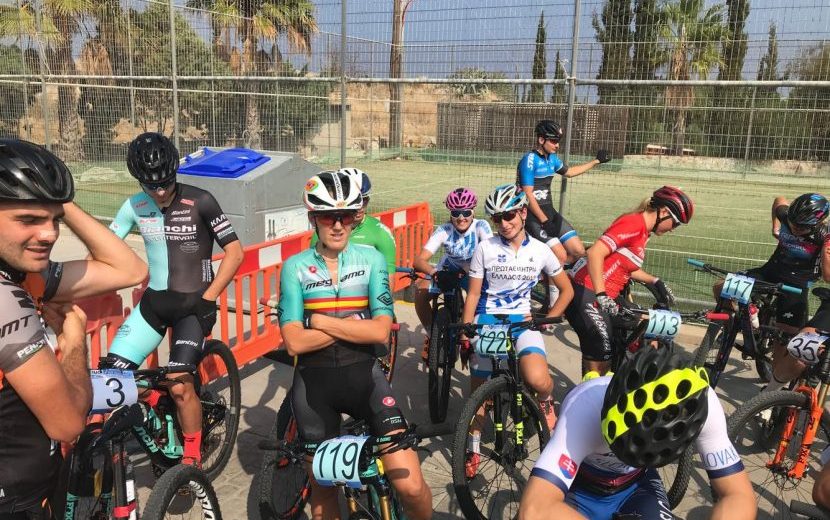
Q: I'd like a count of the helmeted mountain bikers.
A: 10